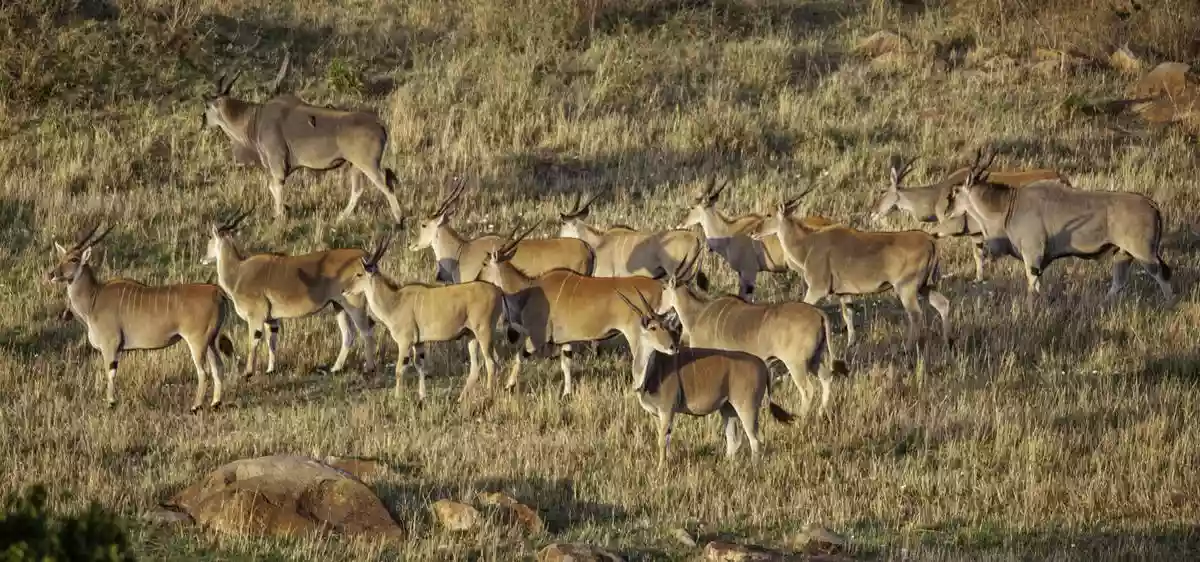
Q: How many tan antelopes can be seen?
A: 13